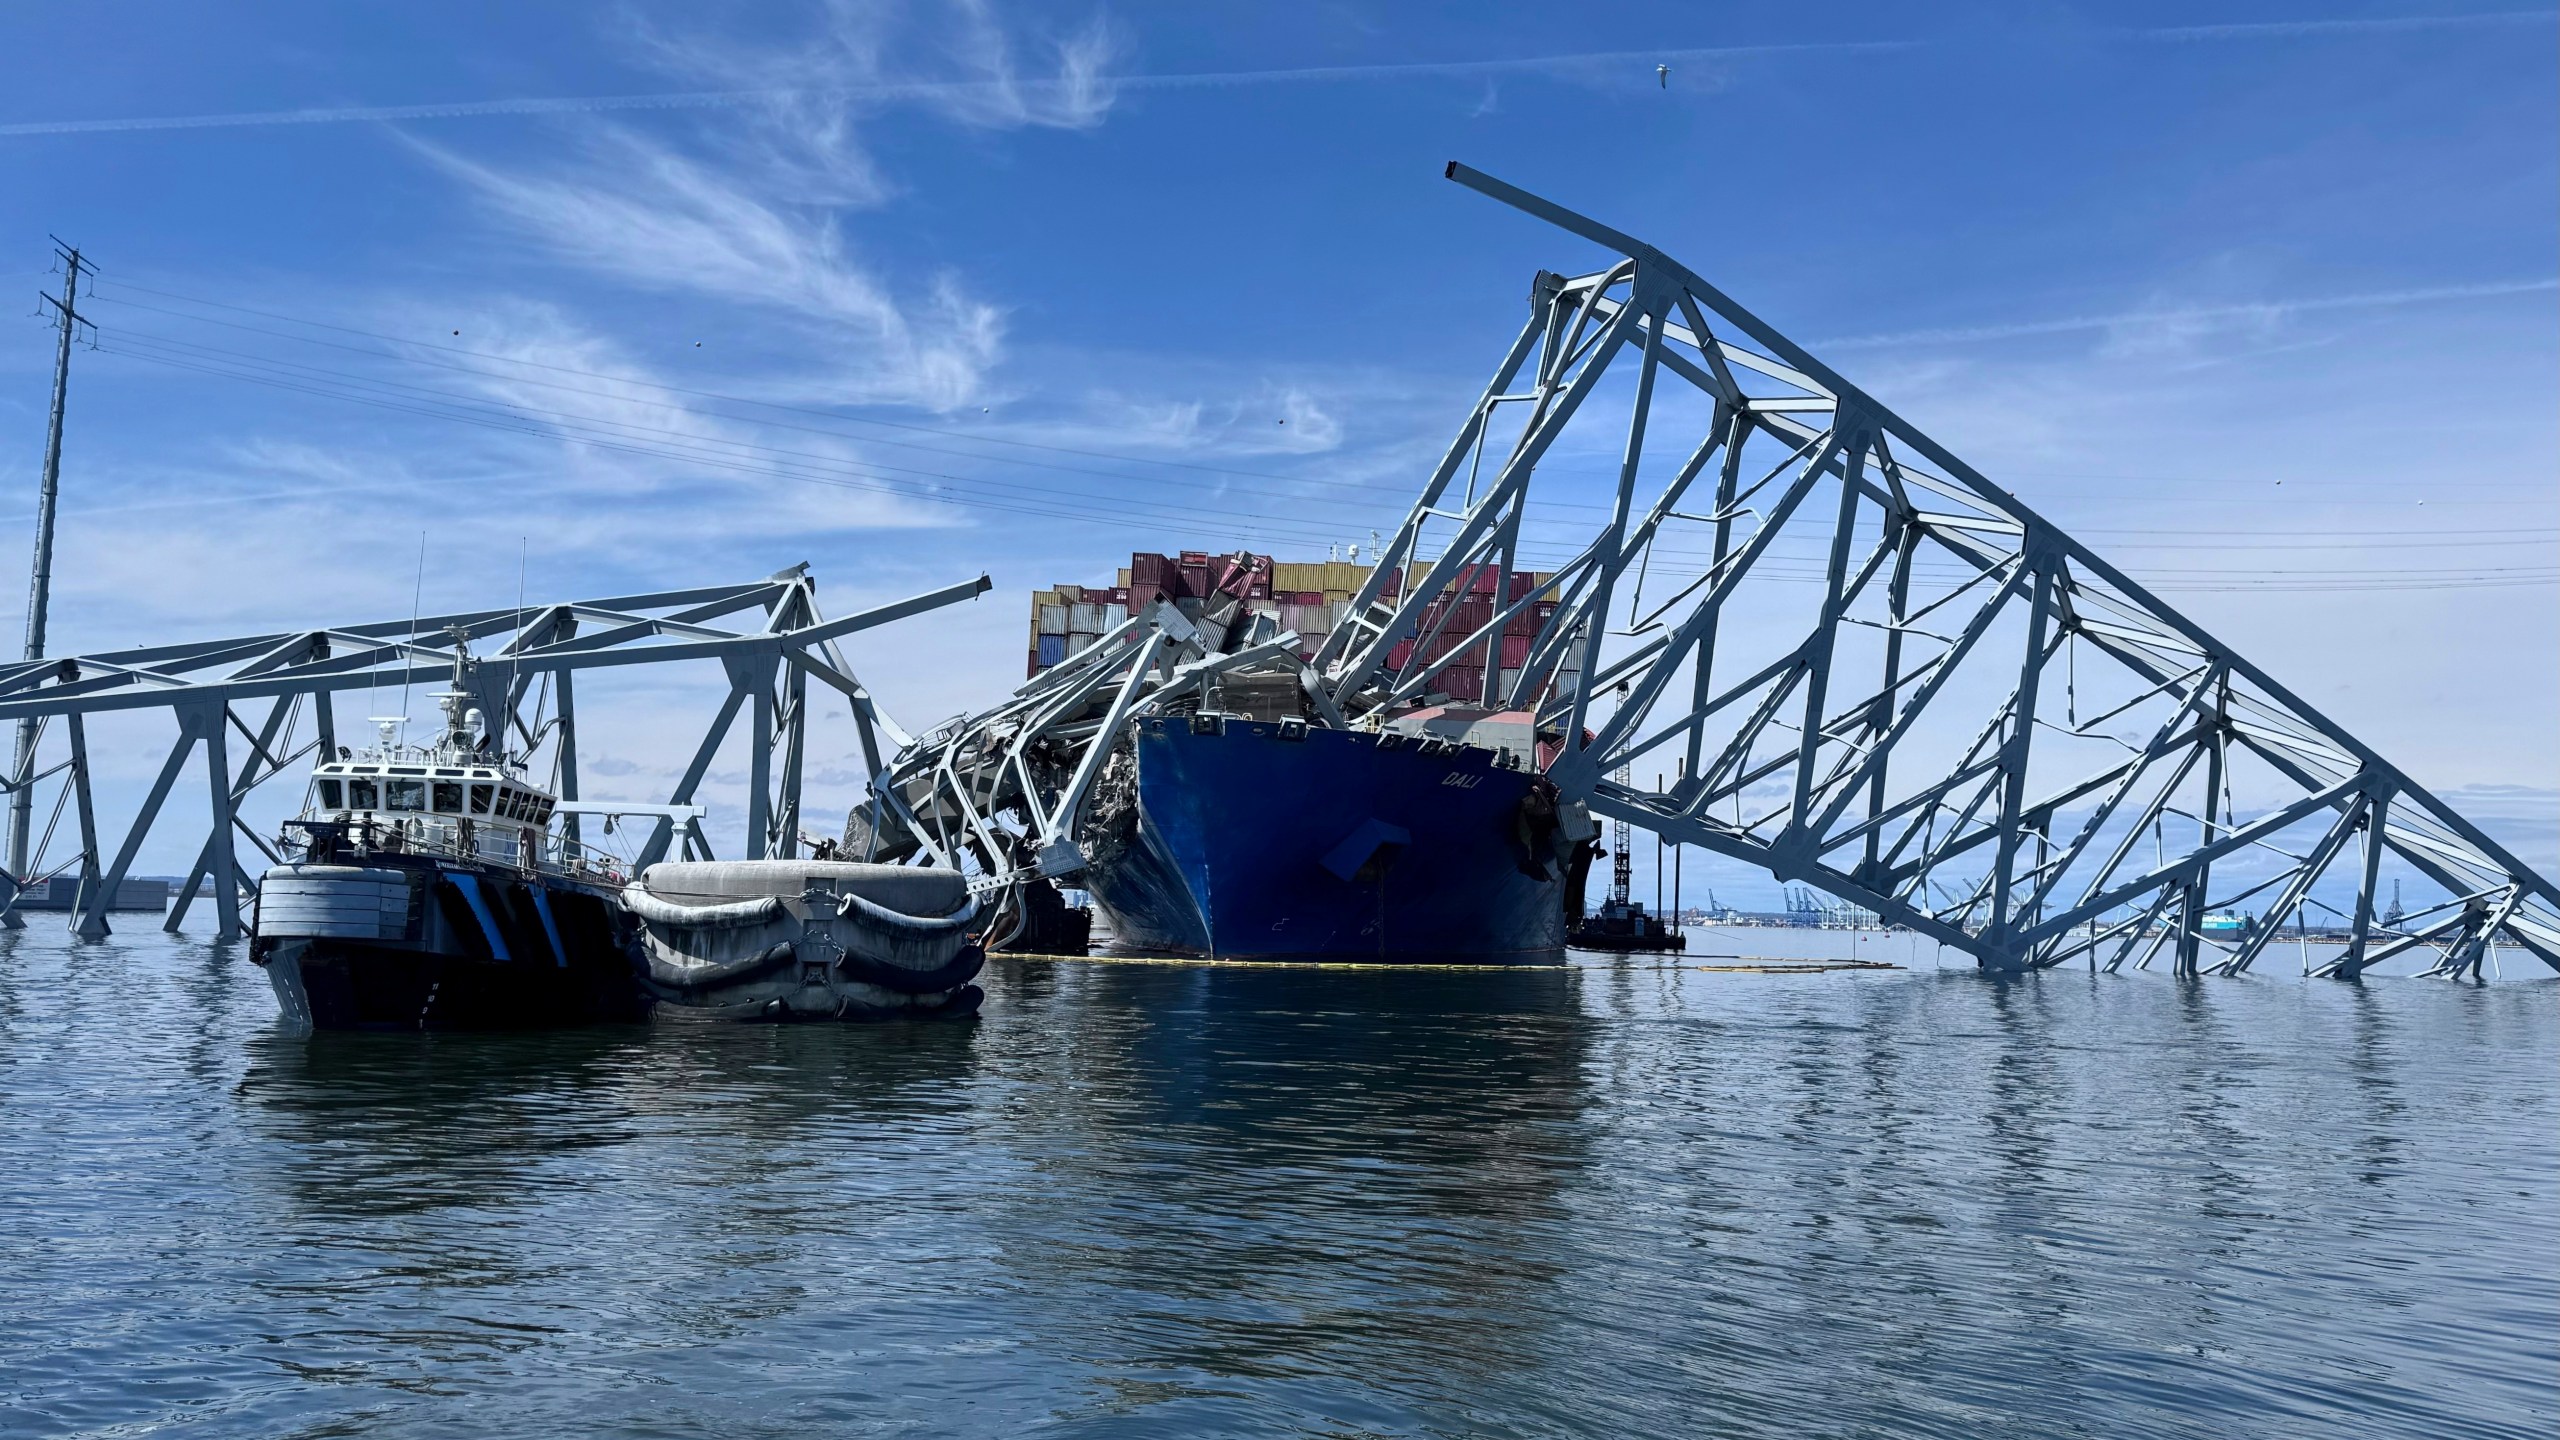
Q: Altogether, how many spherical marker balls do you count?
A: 6